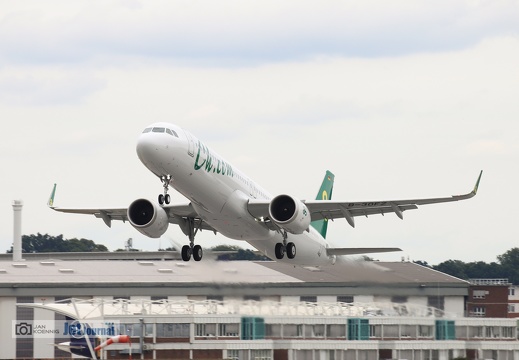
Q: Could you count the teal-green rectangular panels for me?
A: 3